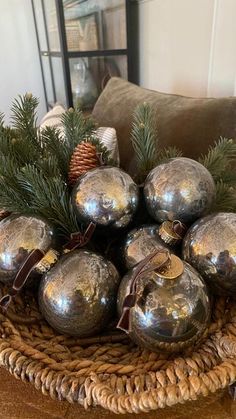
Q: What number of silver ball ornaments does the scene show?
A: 7